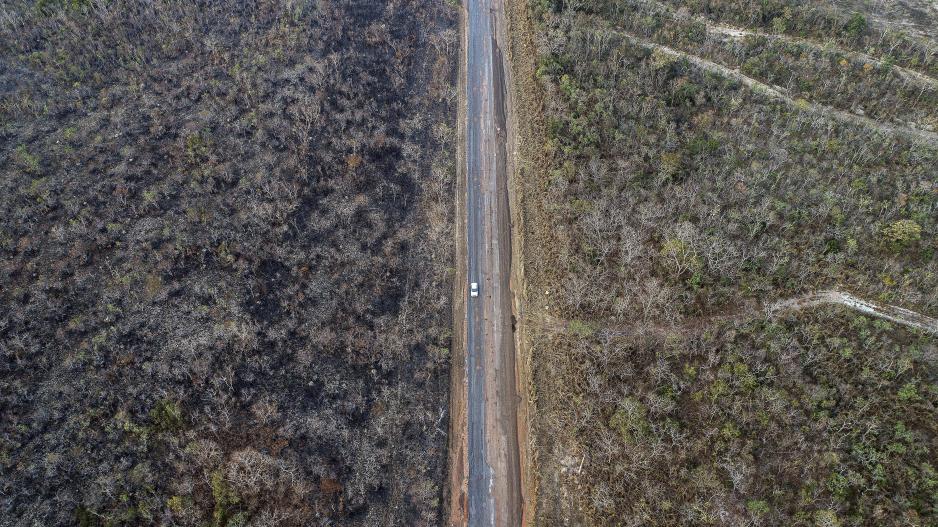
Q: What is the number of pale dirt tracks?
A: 3